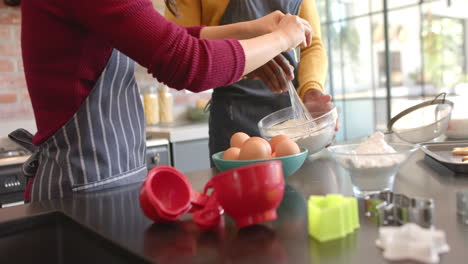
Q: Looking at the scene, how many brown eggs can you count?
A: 5